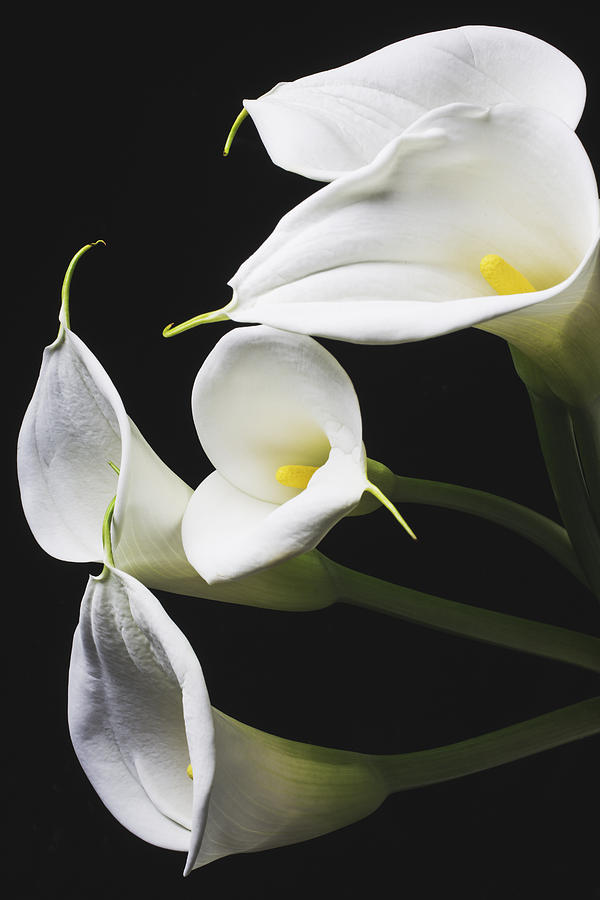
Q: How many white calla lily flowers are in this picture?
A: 5